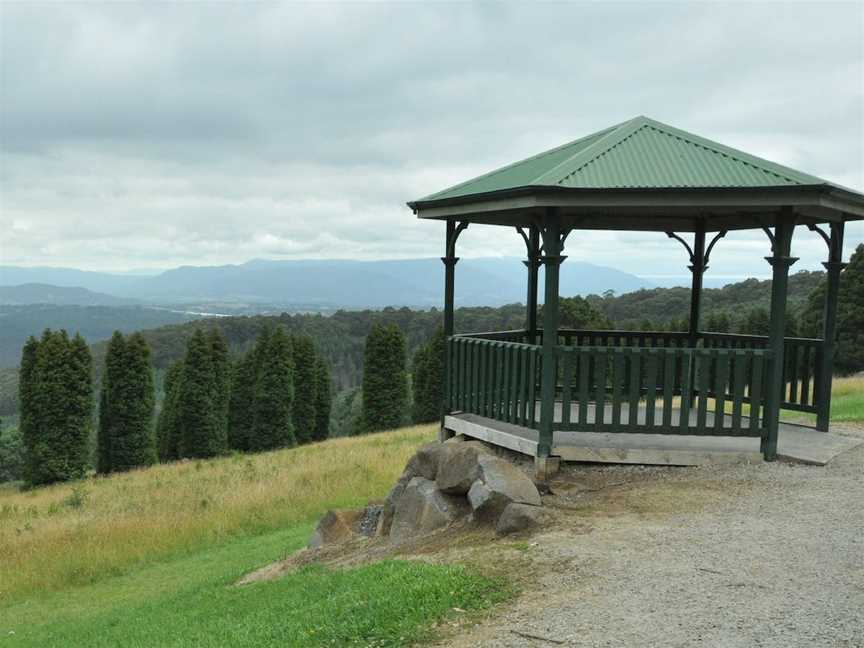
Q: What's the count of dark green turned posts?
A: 6